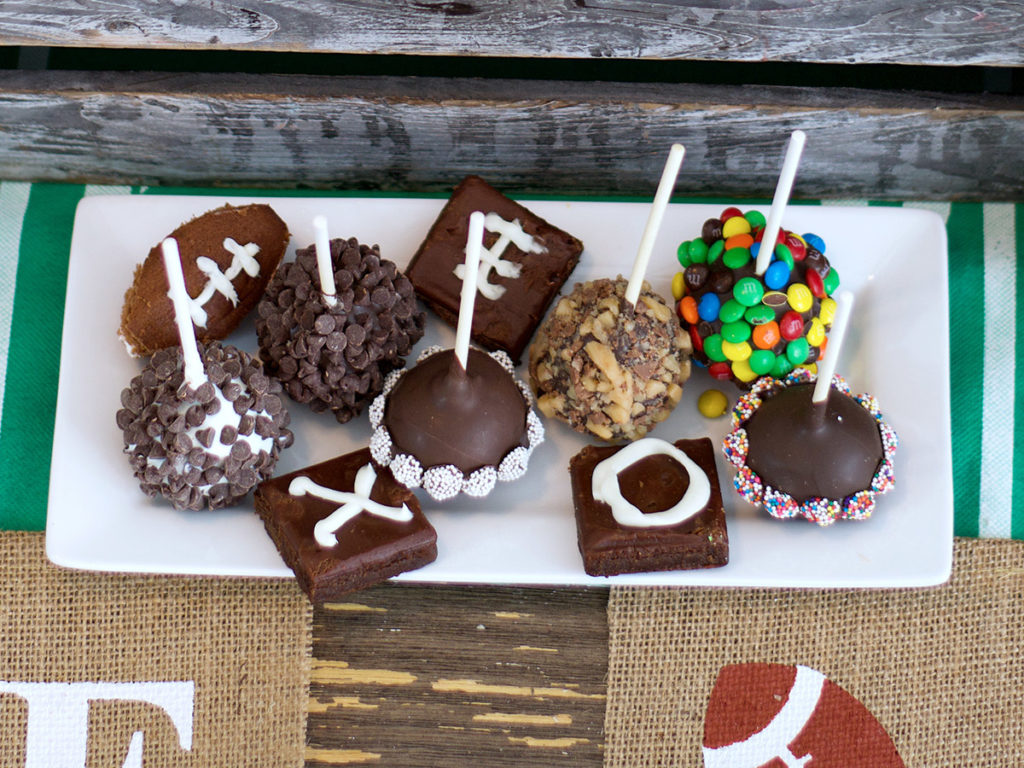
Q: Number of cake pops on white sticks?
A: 6